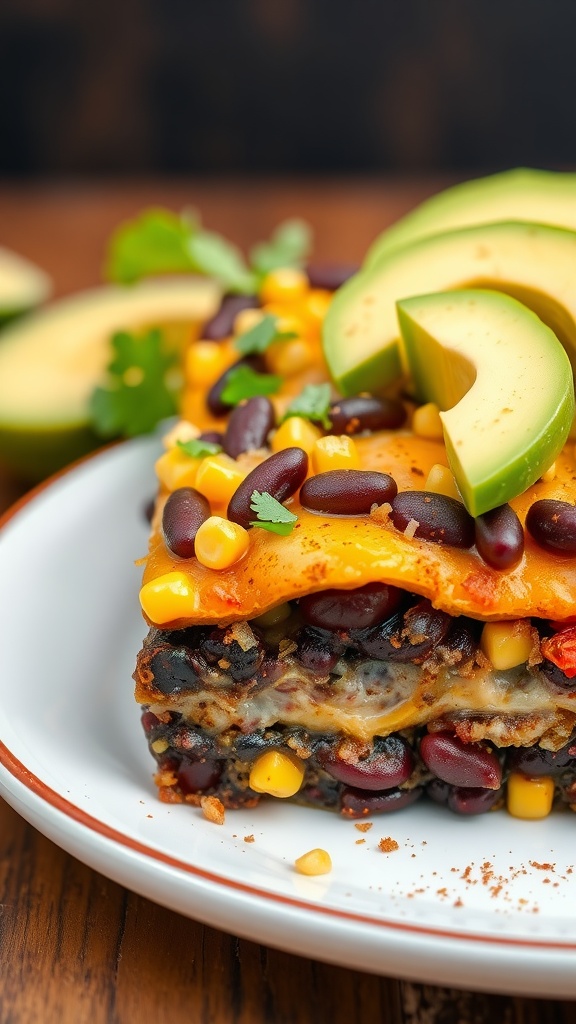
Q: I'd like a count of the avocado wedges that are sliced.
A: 3